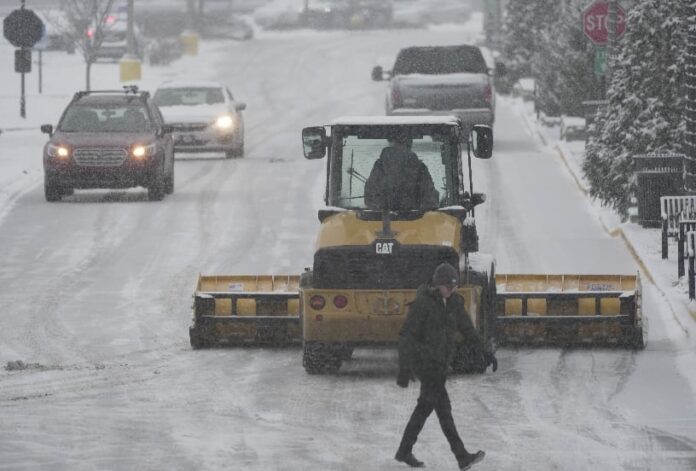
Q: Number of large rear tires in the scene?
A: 2